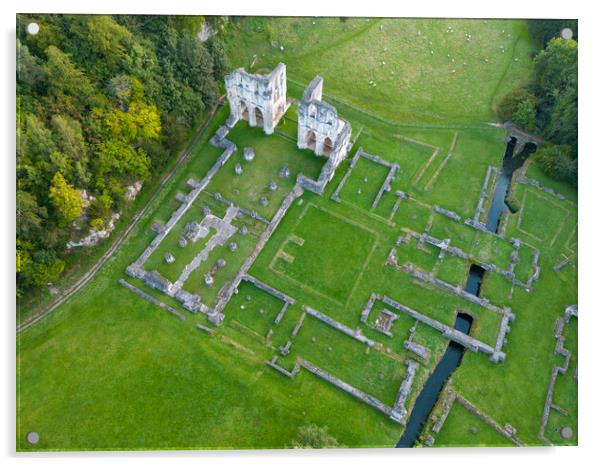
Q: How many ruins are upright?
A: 2